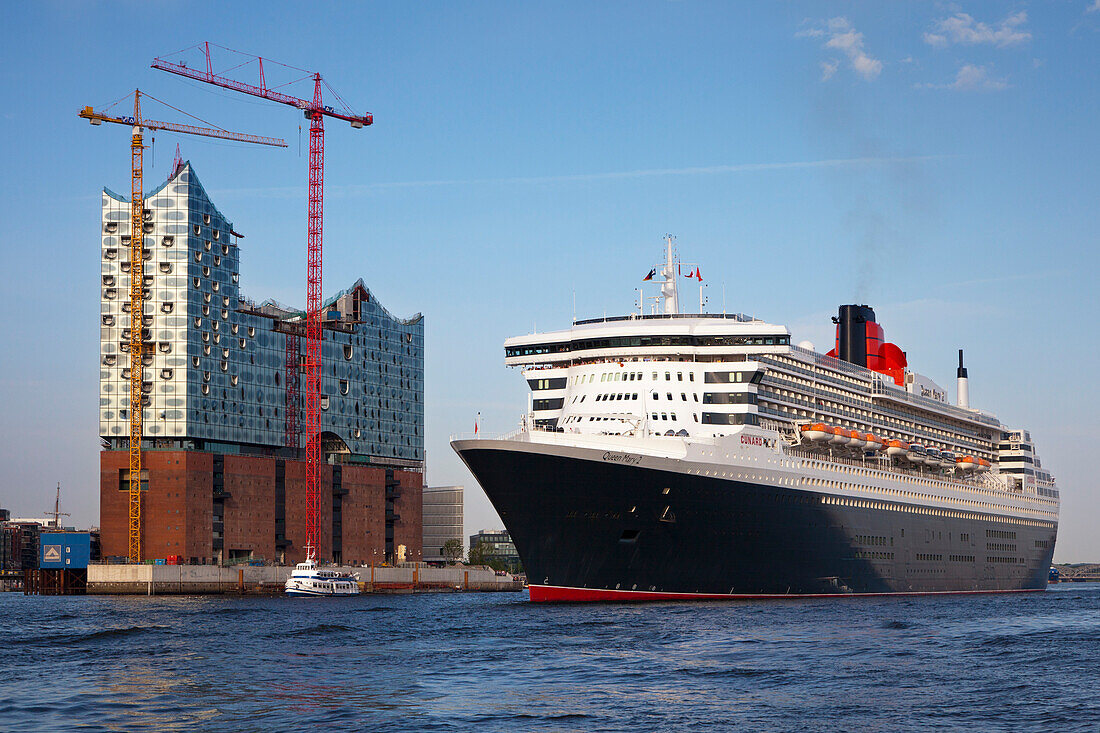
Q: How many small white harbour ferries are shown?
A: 1